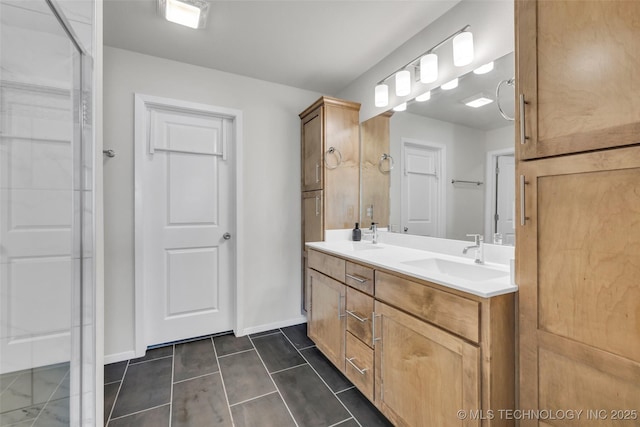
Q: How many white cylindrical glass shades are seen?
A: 4